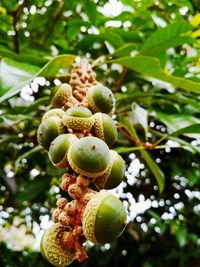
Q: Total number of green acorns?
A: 11